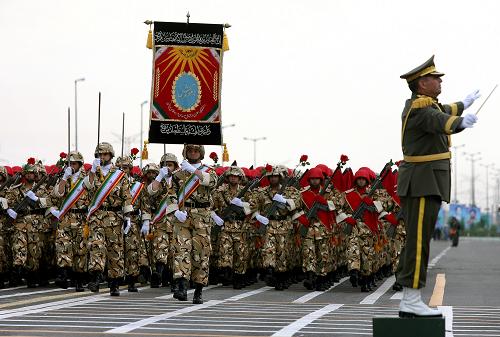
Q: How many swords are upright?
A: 4